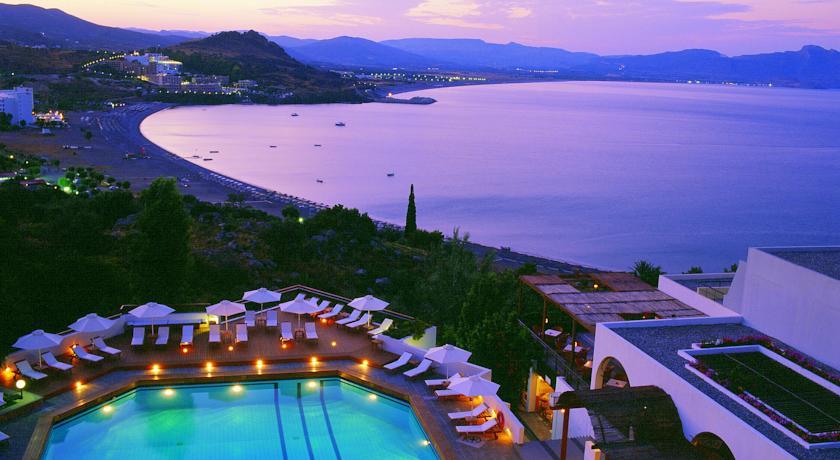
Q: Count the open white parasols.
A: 9